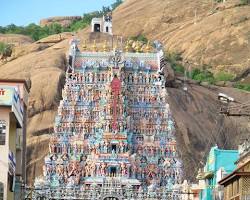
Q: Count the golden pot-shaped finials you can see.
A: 7